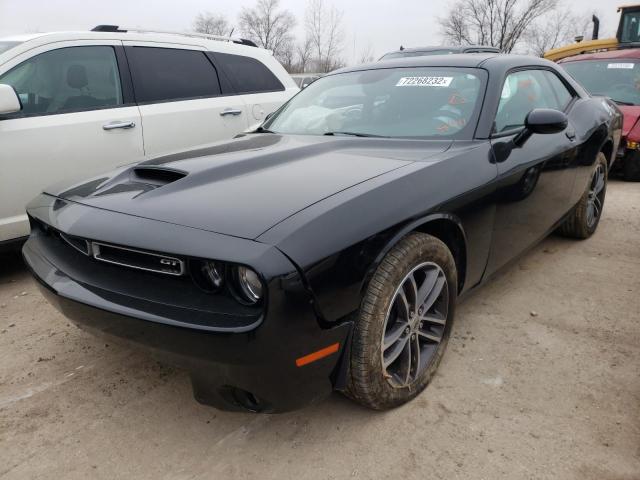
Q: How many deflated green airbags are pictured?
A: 0